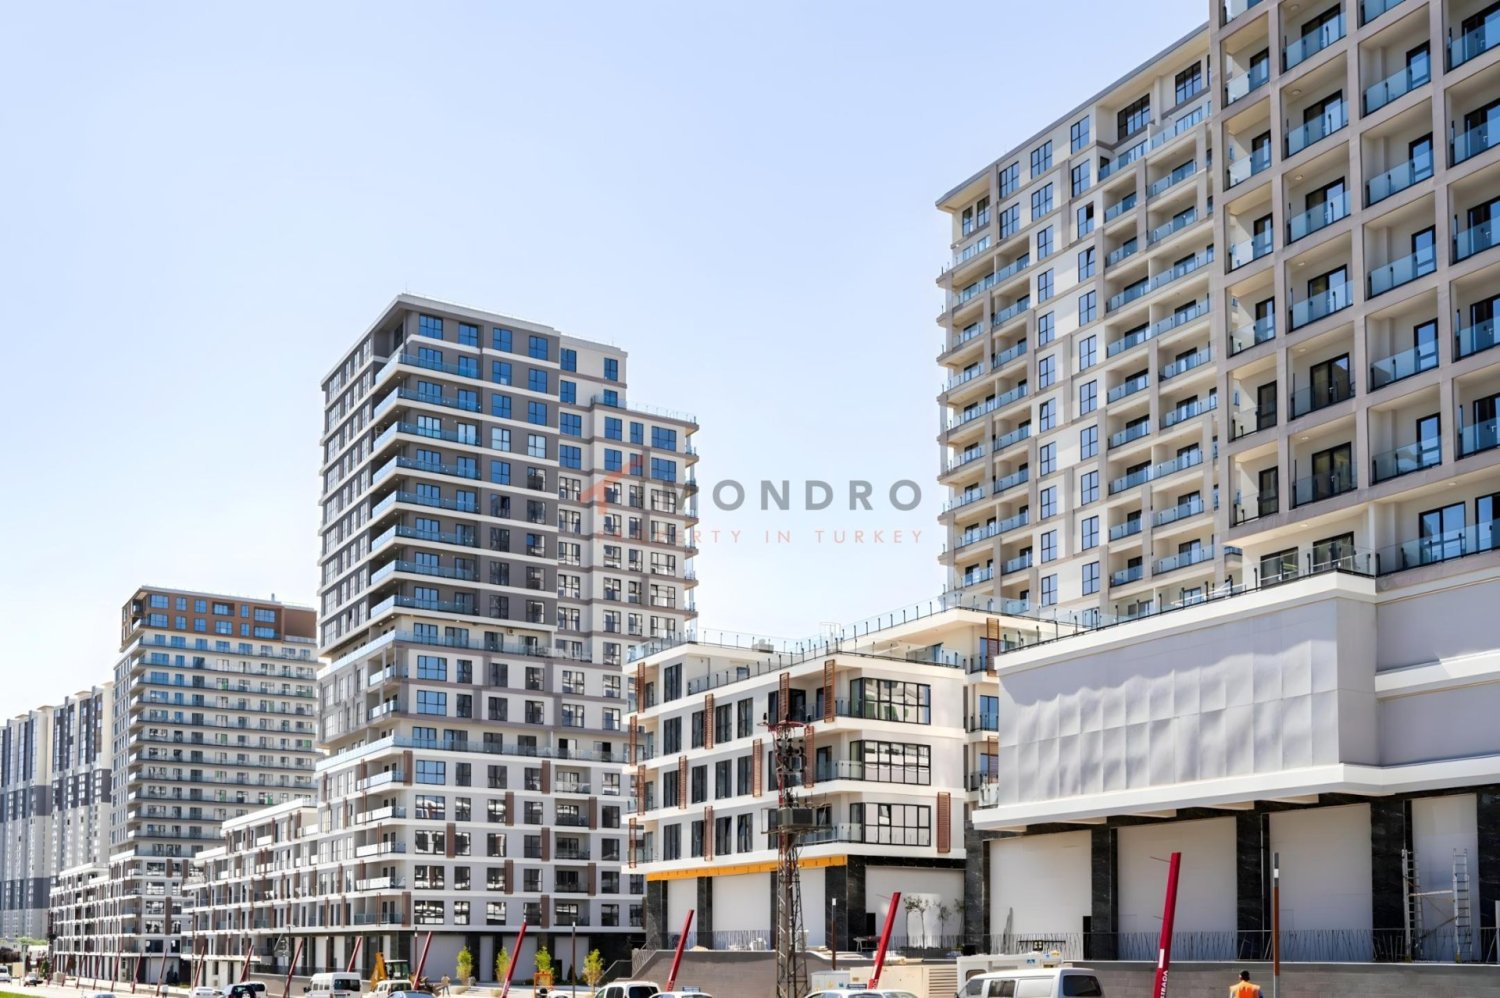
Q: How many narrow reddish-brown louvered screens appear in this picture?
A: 14